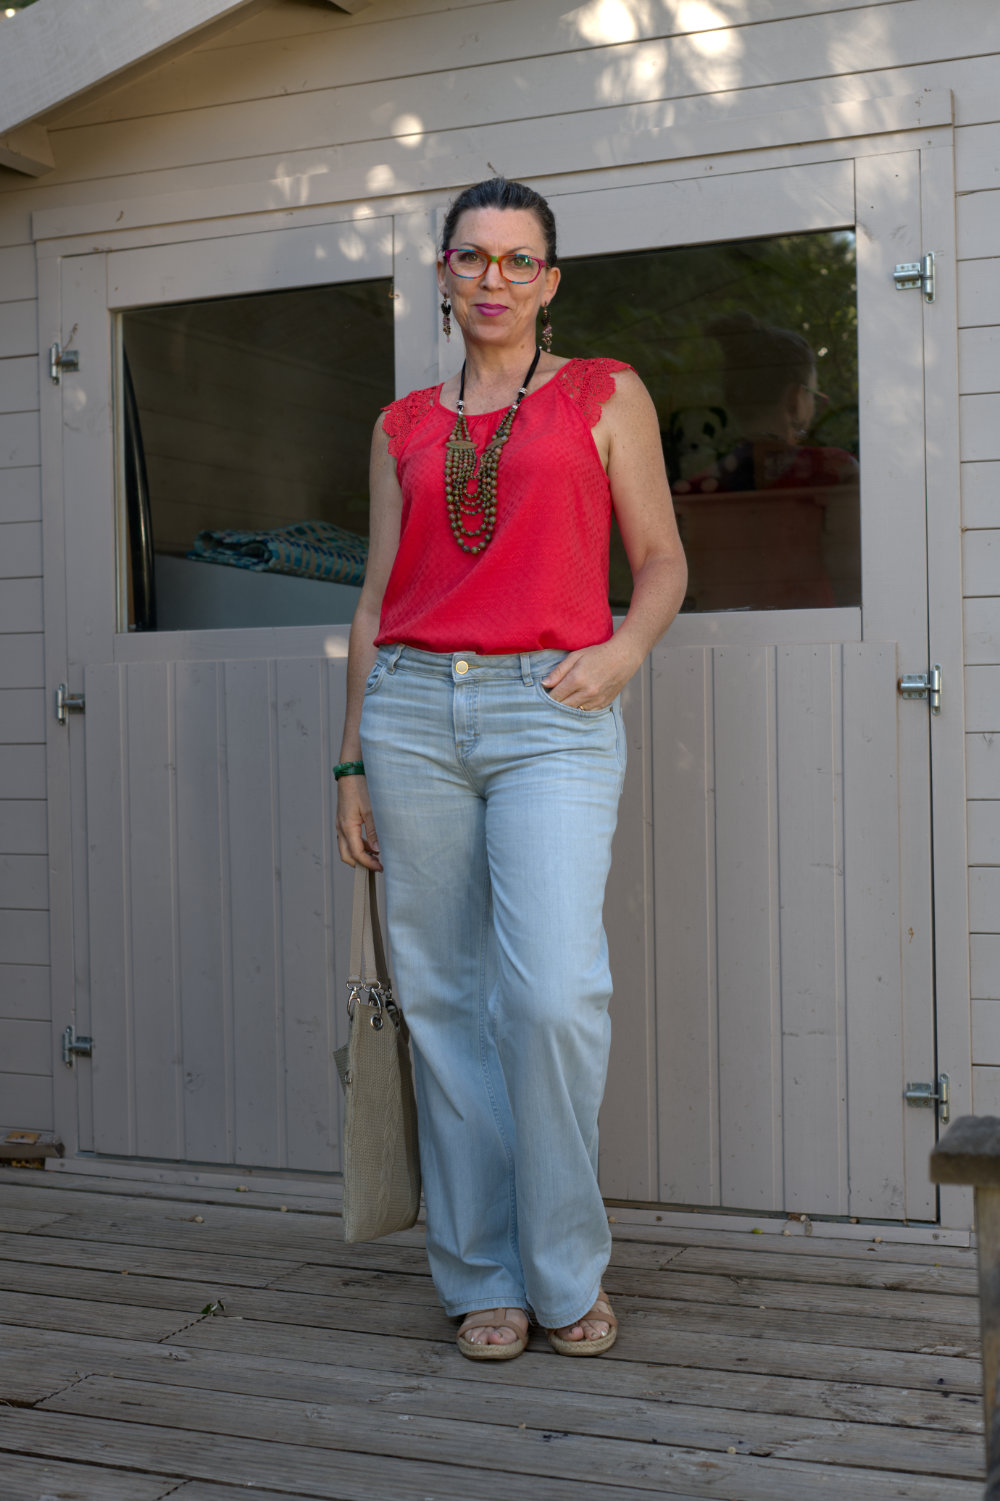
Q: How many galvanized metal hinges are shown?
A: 6